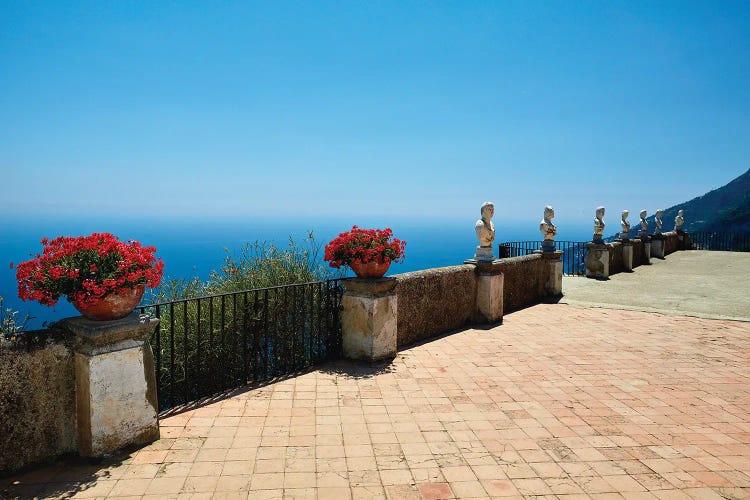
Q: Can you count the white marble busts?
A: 7